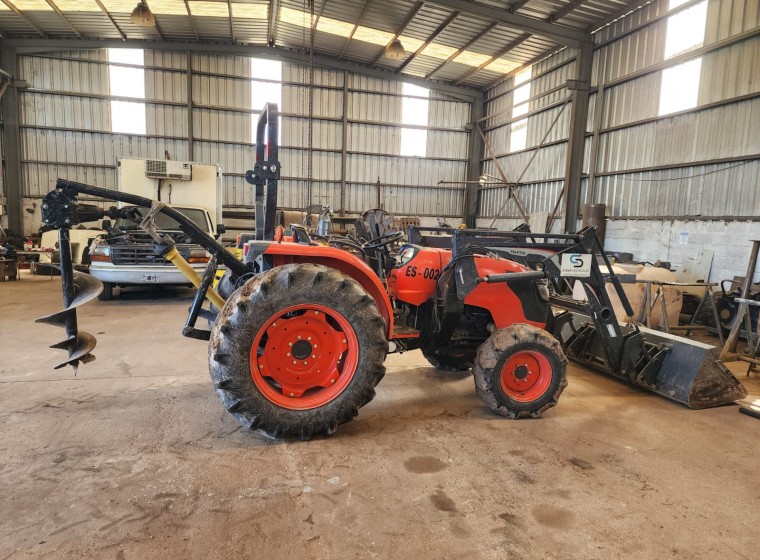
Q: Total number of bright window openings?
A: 5